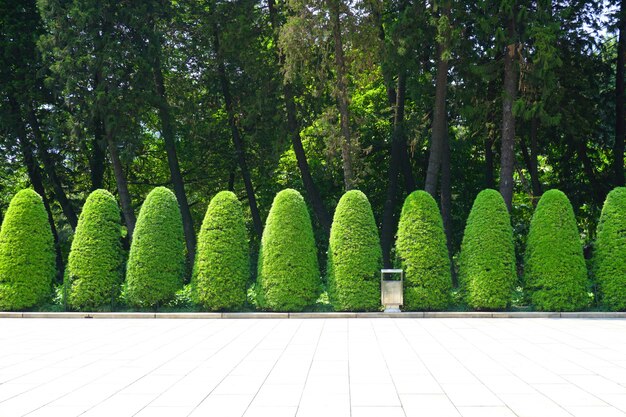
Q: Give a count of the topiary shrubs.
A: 10